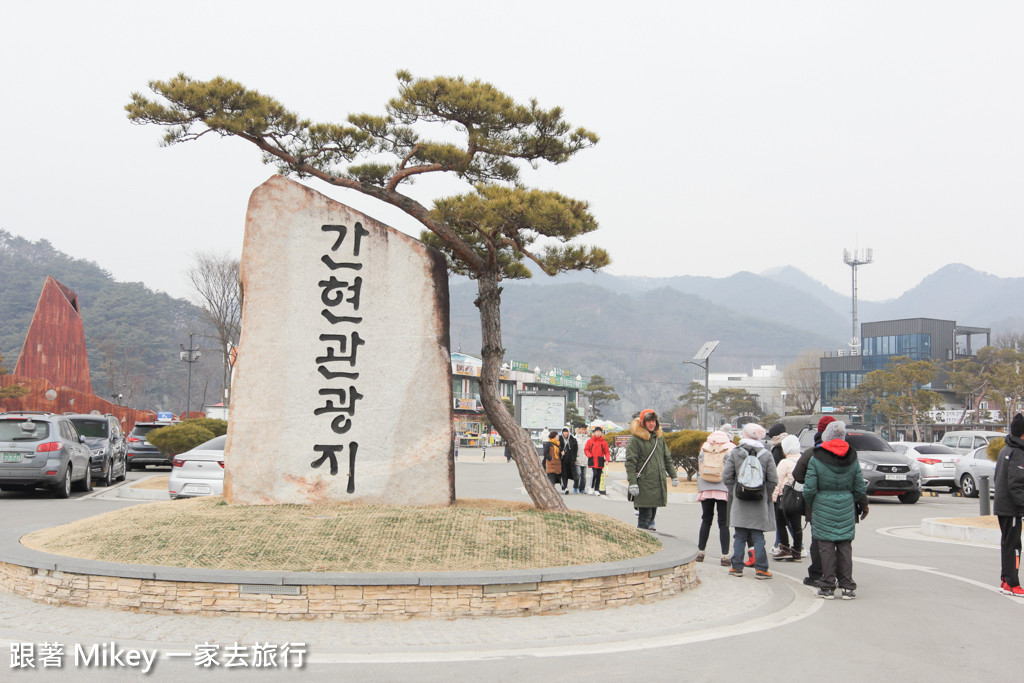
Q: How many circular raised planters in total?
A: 1